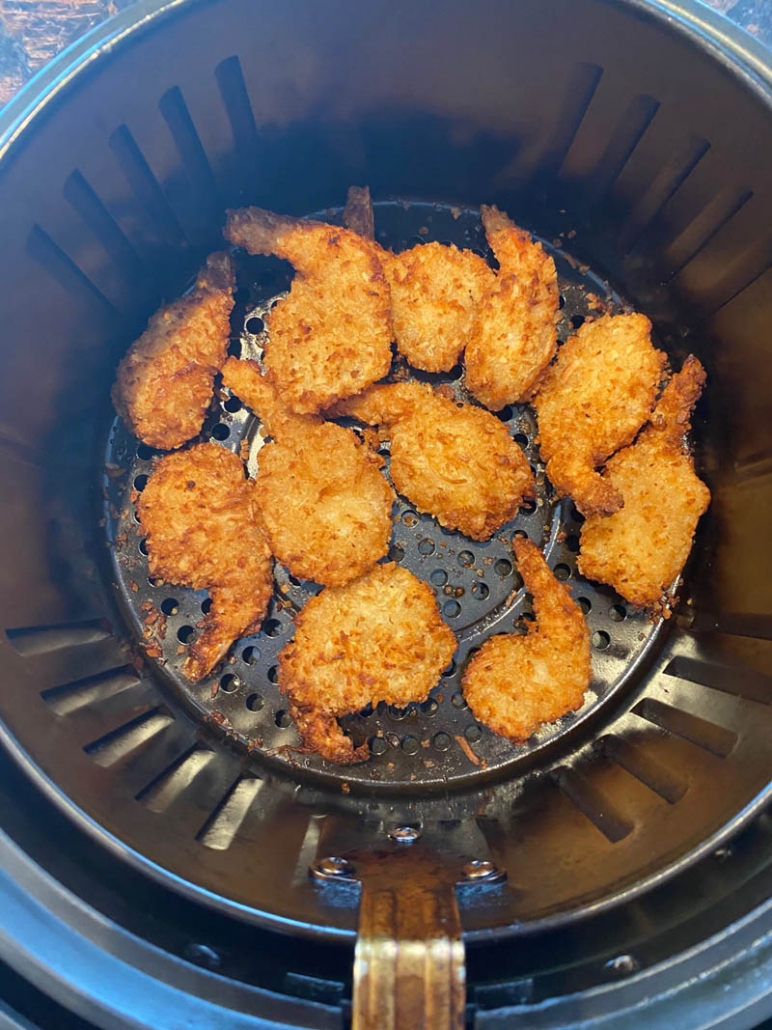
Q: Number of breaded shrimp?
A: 11